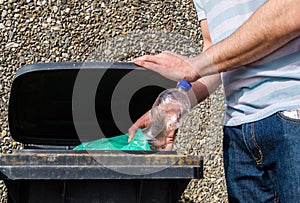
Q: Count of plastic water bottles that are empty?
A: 1